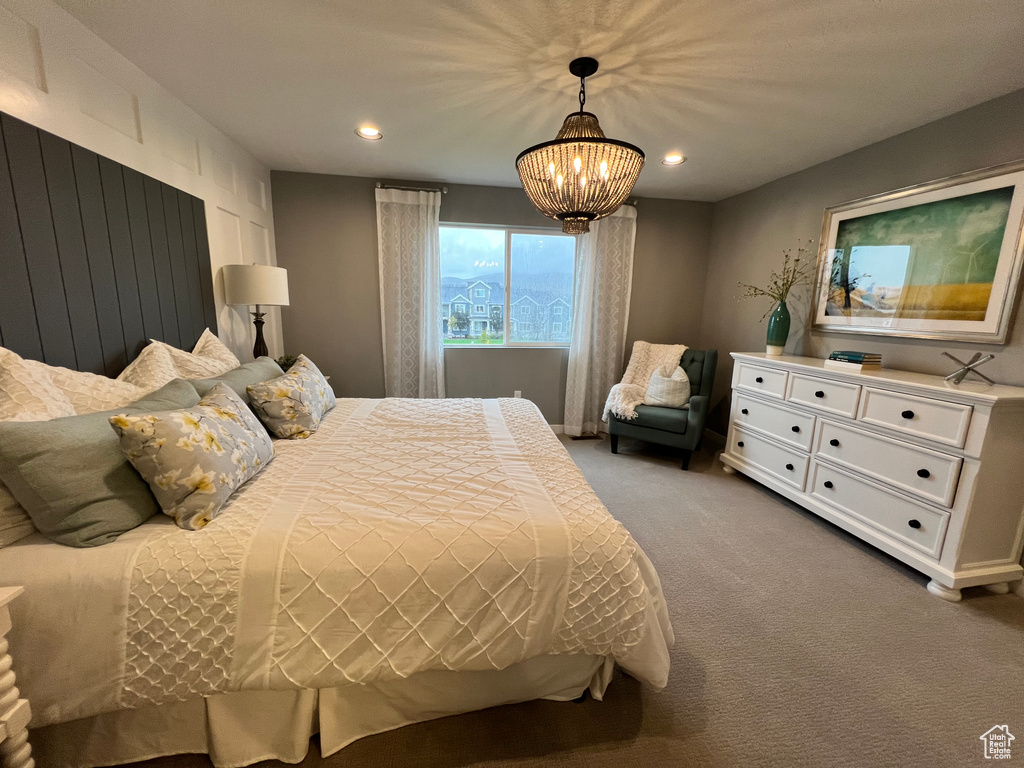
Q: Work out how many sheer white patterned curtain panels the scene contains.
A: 2